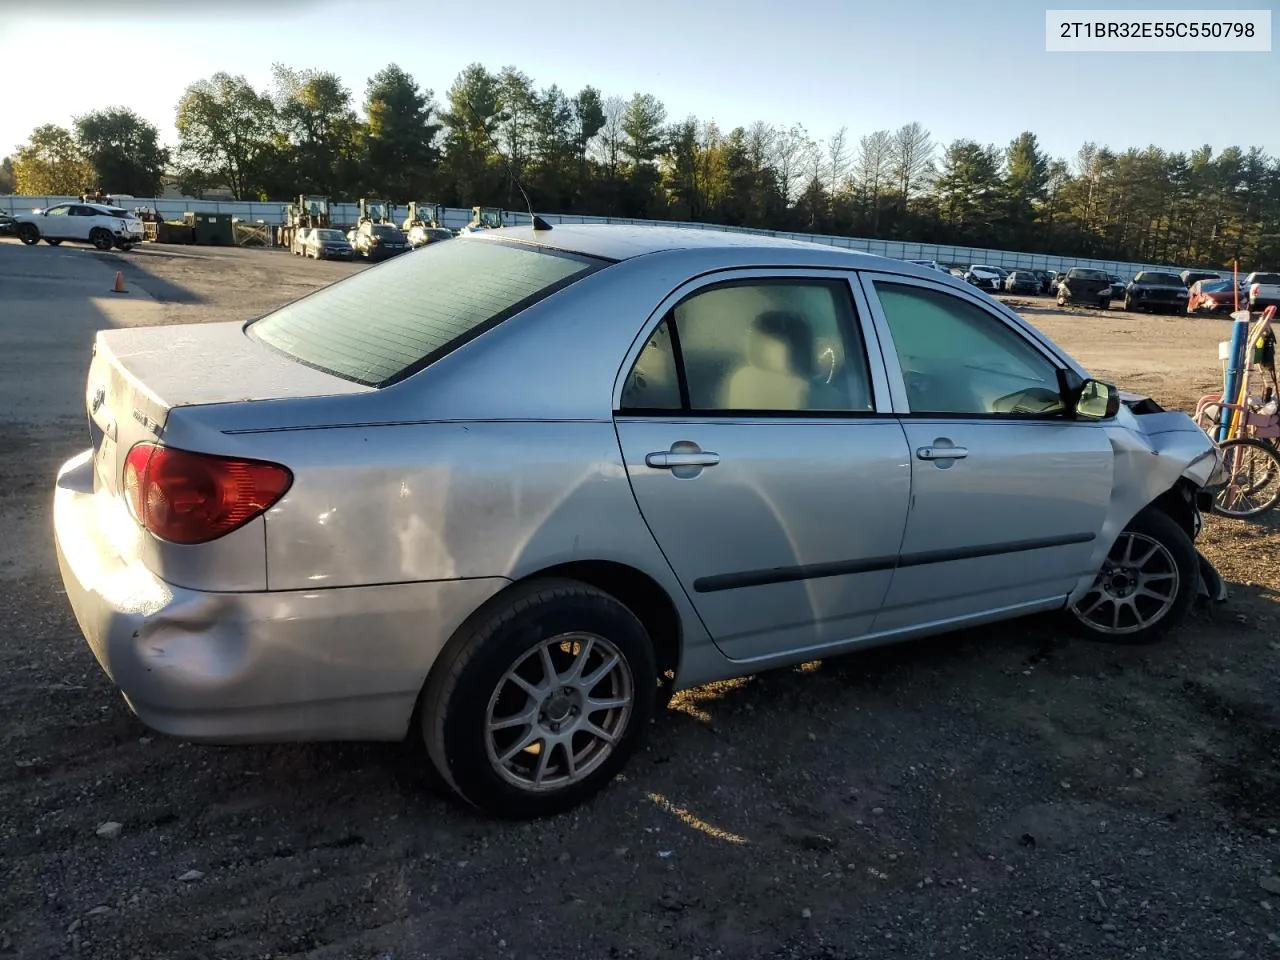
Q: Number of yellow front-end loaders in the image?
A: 4